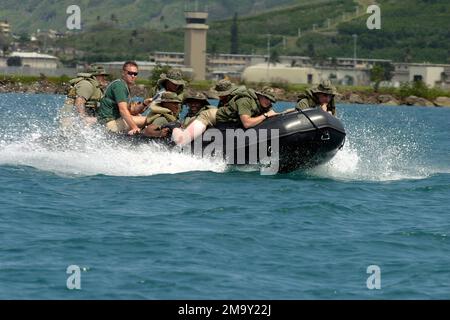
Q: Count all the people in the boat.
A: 8